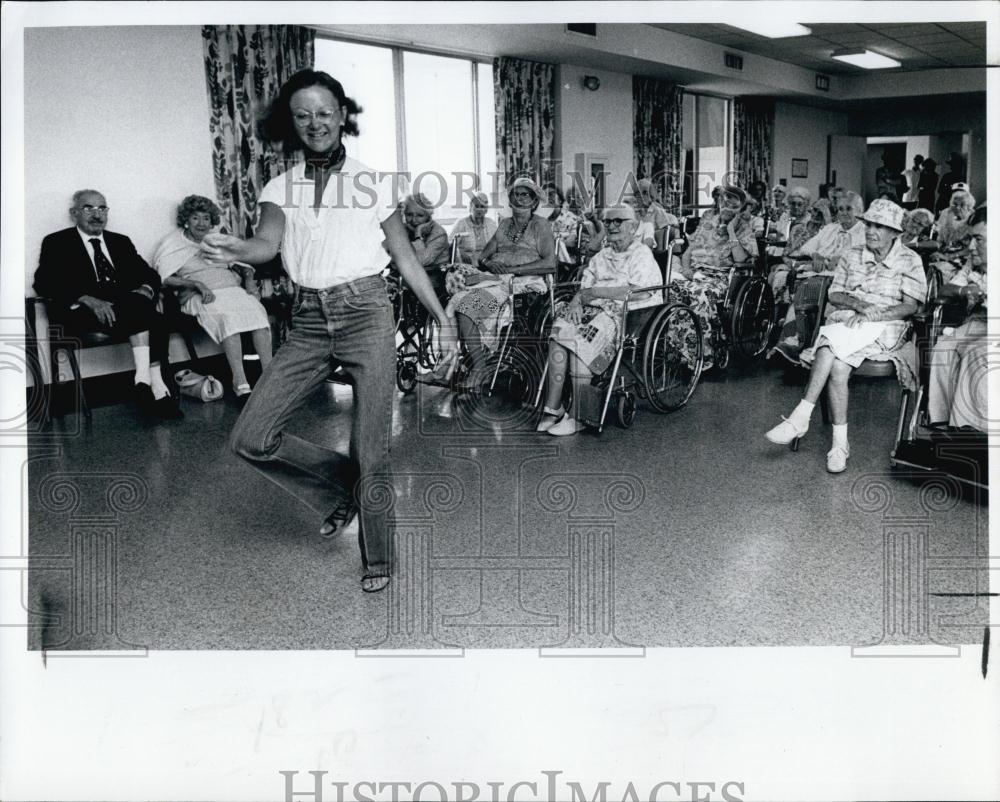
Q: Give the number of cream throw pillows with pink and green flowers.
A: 0